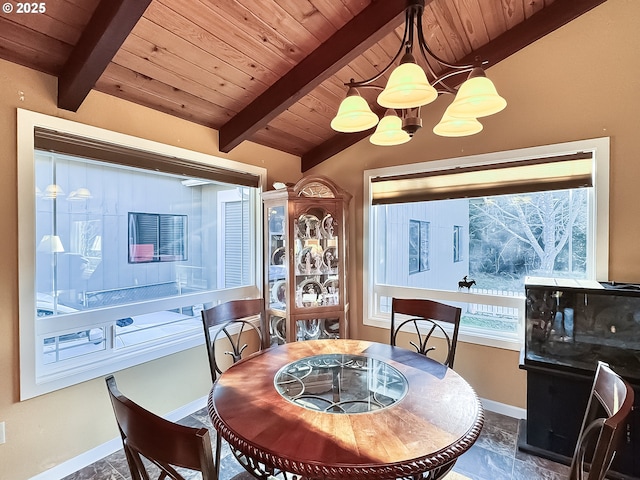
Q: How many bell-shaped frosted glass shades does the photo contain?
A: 5